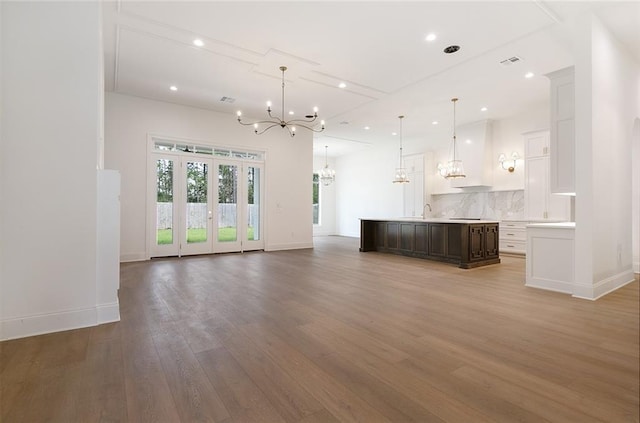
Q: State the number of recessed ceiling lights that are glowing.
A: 10